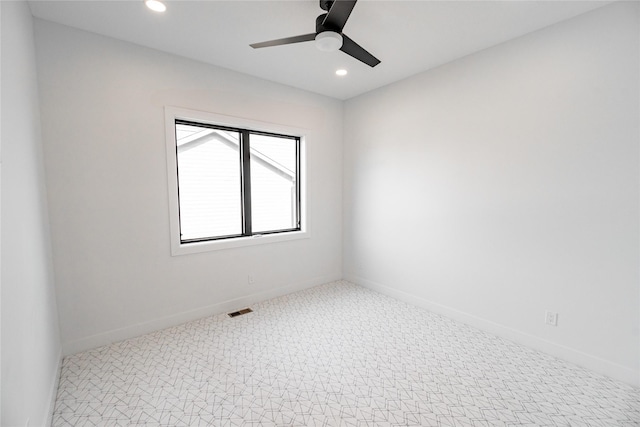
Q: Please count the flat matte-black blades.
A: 3